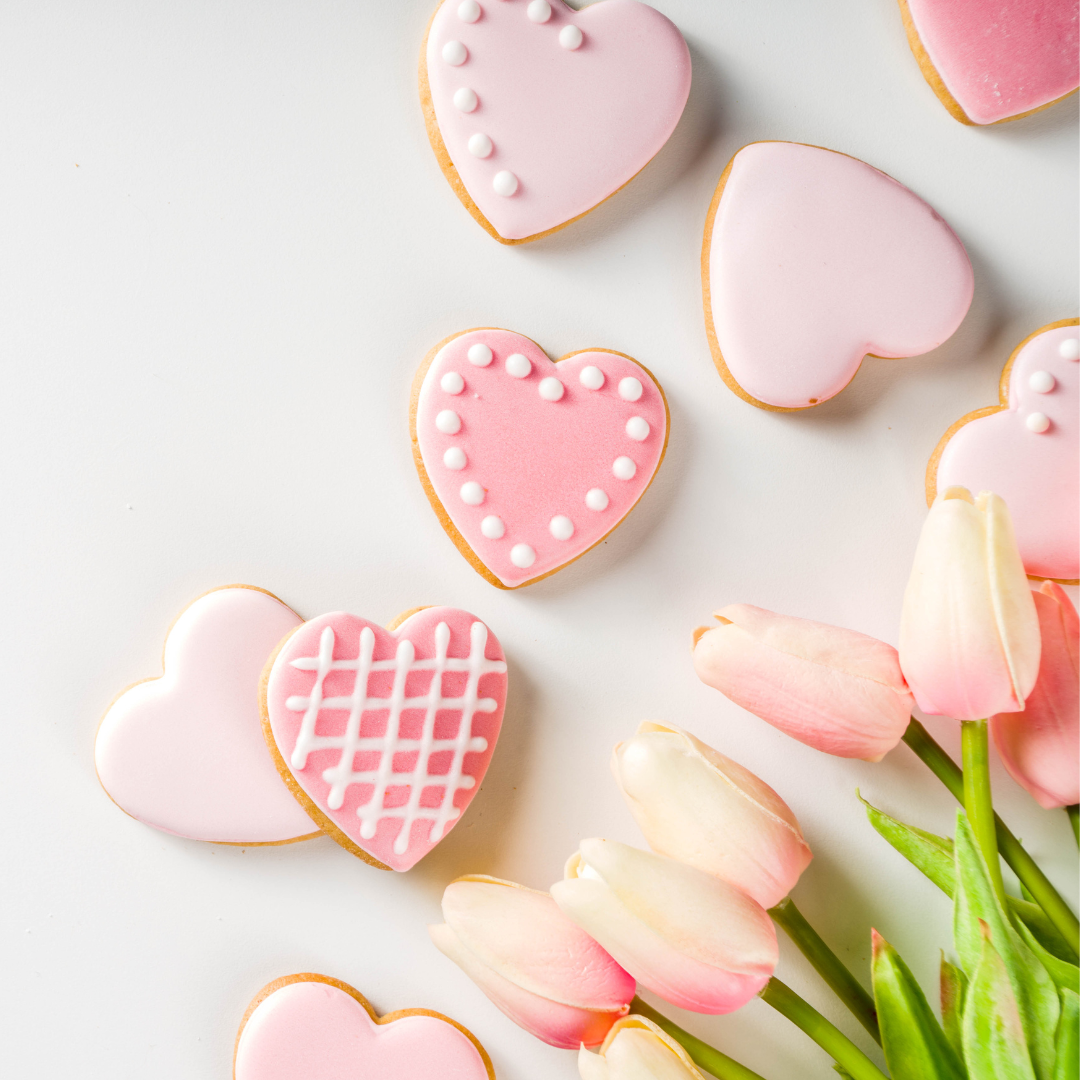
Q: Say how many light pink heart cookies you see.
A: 5